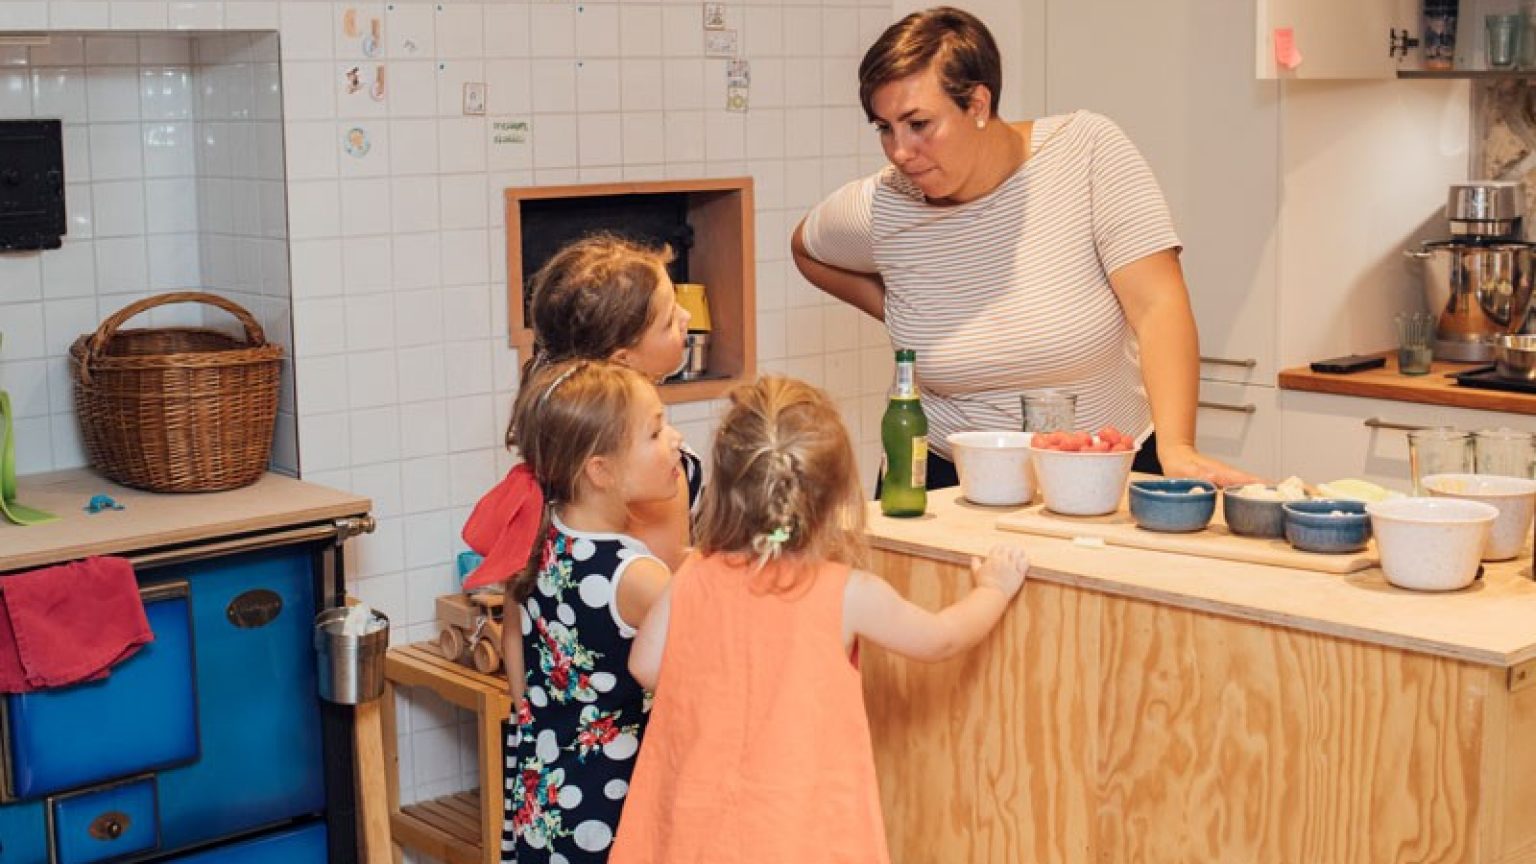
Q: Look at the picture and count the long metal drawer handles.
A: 3